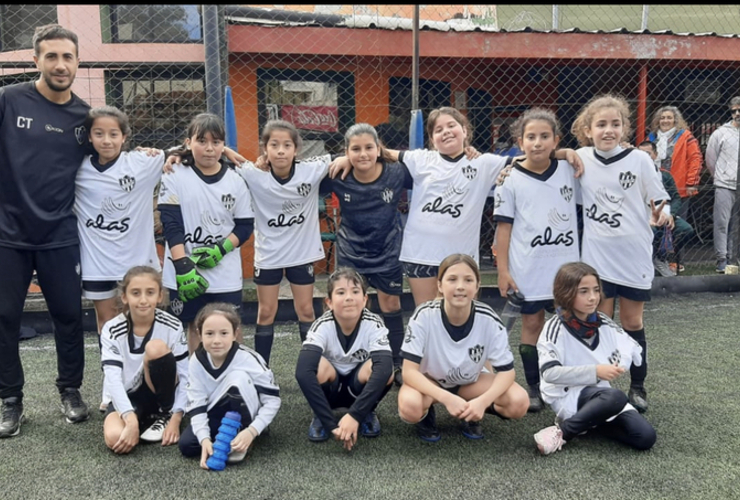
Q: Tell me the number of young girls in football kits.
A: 12